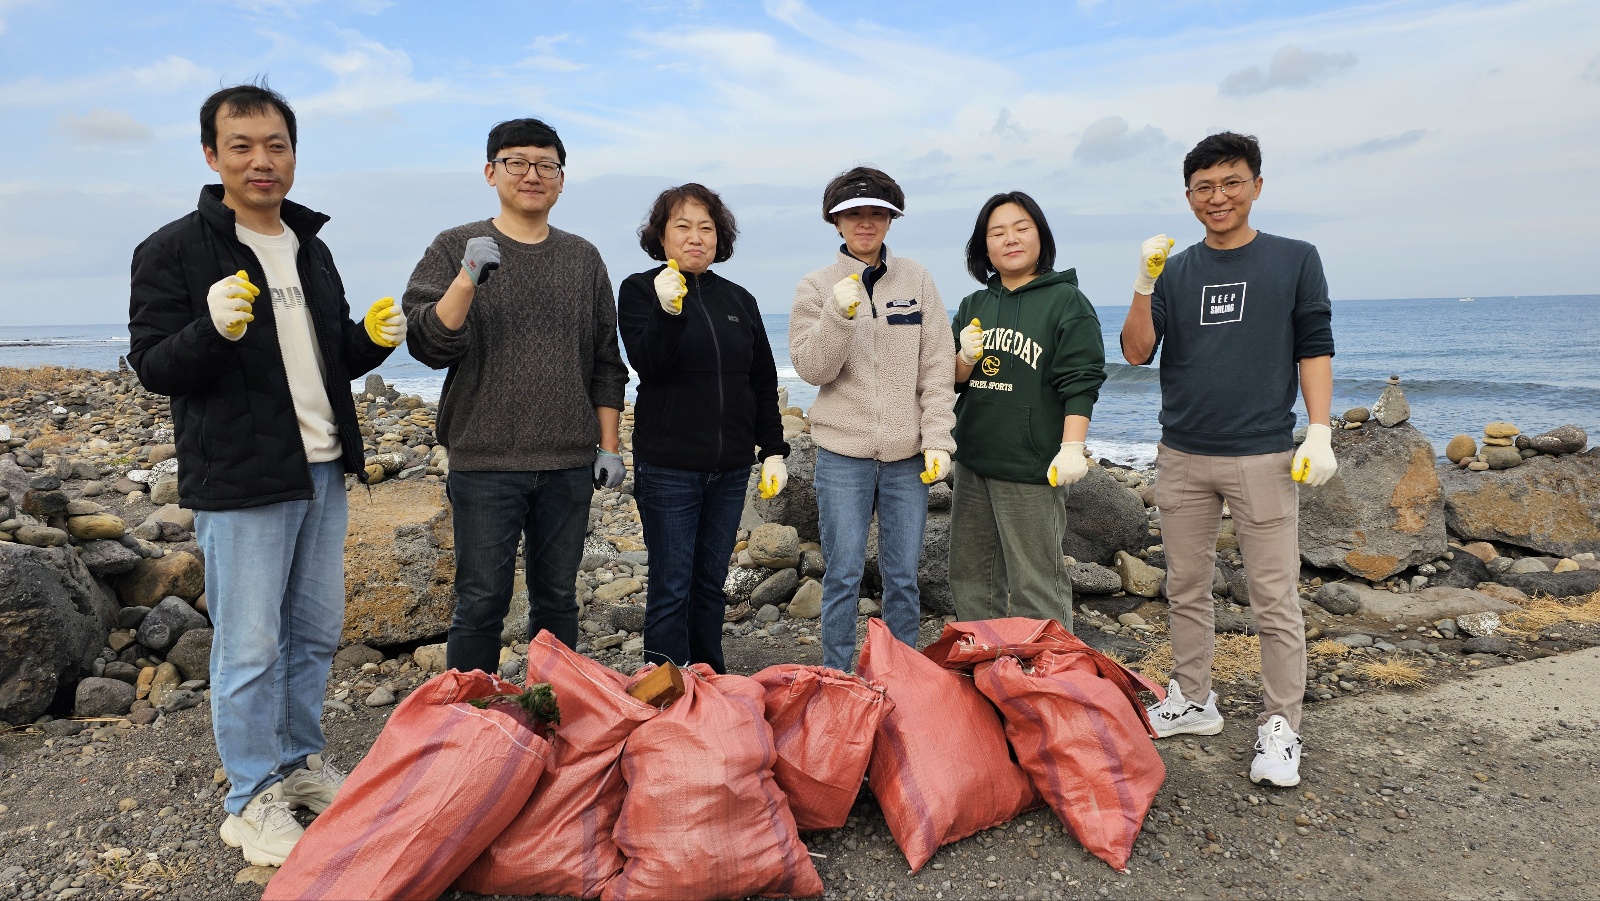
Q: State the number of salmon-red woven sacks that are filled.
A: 6